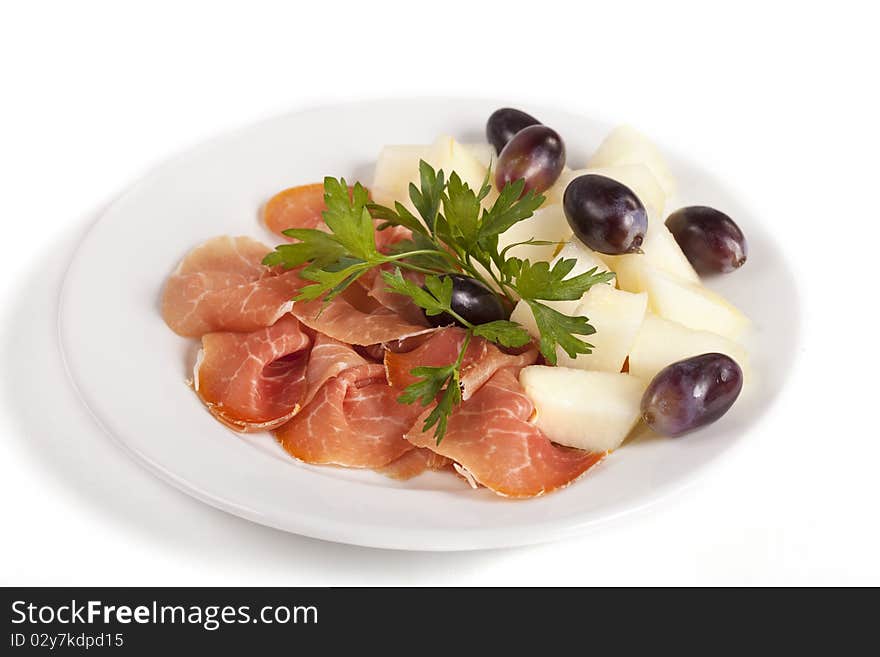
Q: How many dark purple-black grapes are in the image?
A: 6